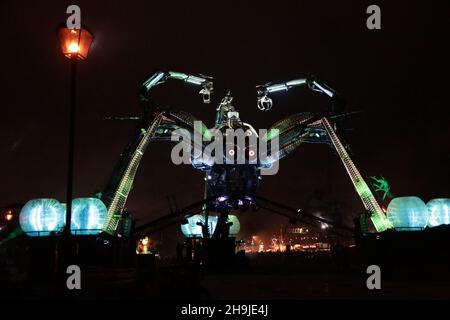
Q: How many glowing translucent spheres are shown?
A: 6